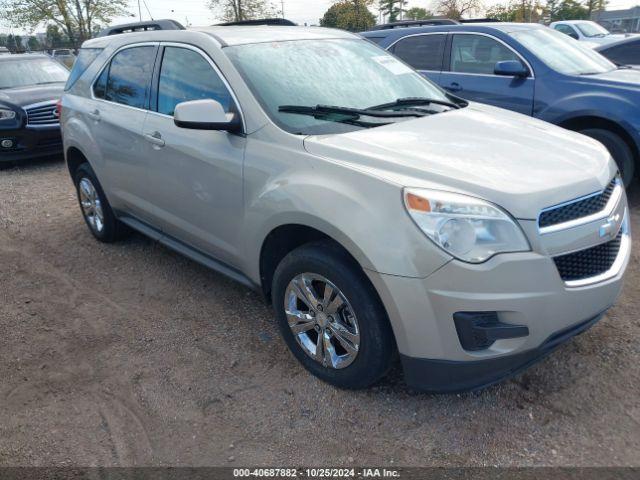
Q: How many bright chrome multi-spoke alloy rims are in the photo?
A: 2